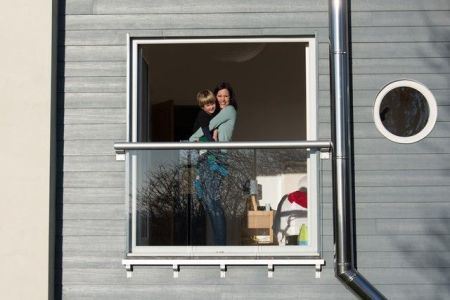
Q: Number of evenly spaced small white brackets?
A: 5